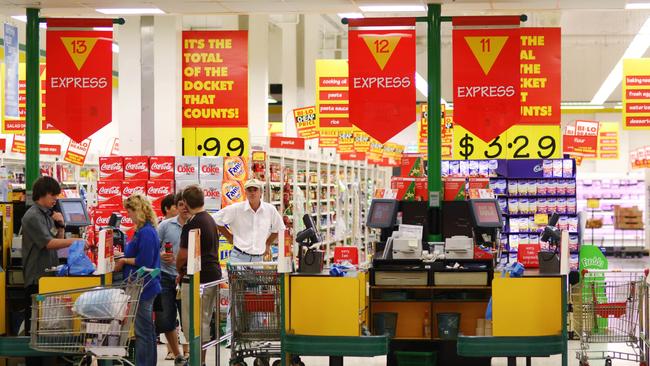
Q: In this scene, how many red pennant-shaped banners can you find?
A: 3